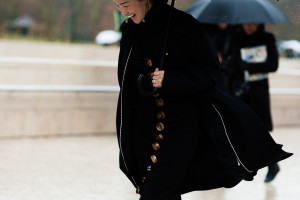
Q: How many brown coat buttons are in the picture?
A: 12